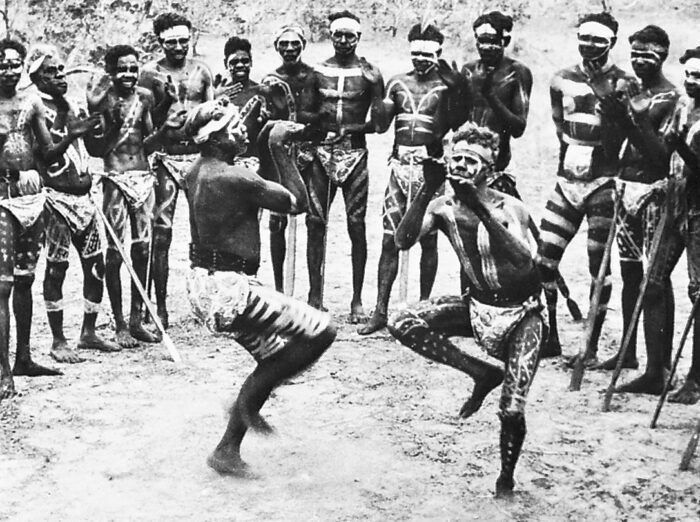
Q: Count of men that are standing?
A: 12